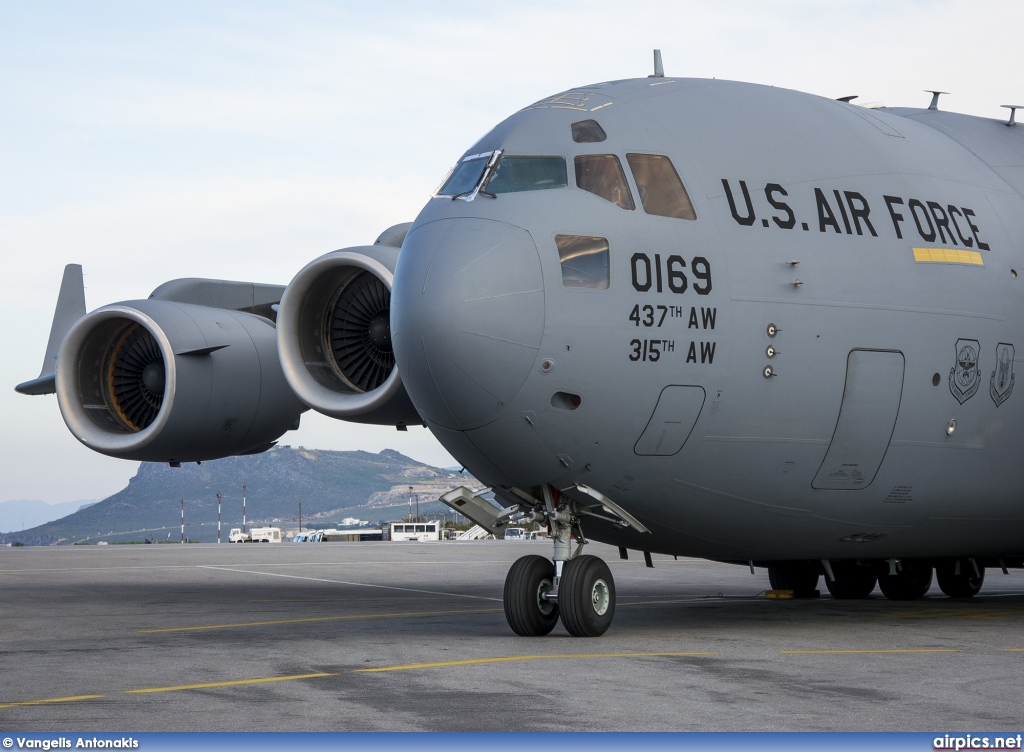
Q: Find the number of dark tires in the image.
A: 6